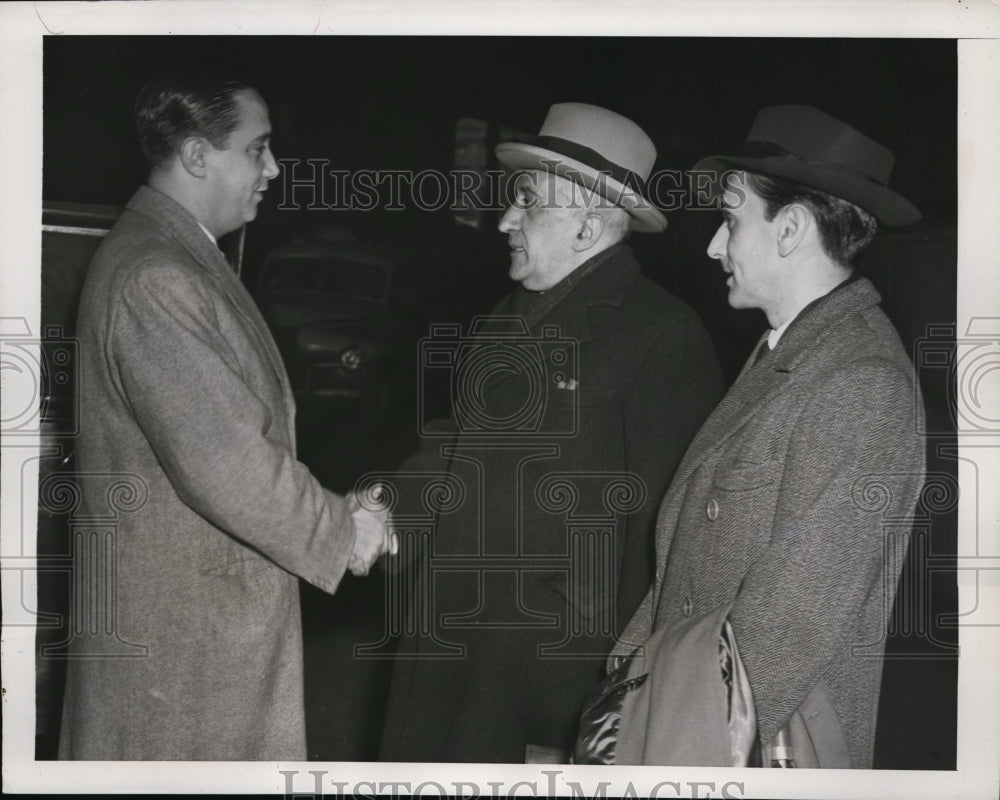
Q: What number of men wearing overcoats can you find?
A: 3